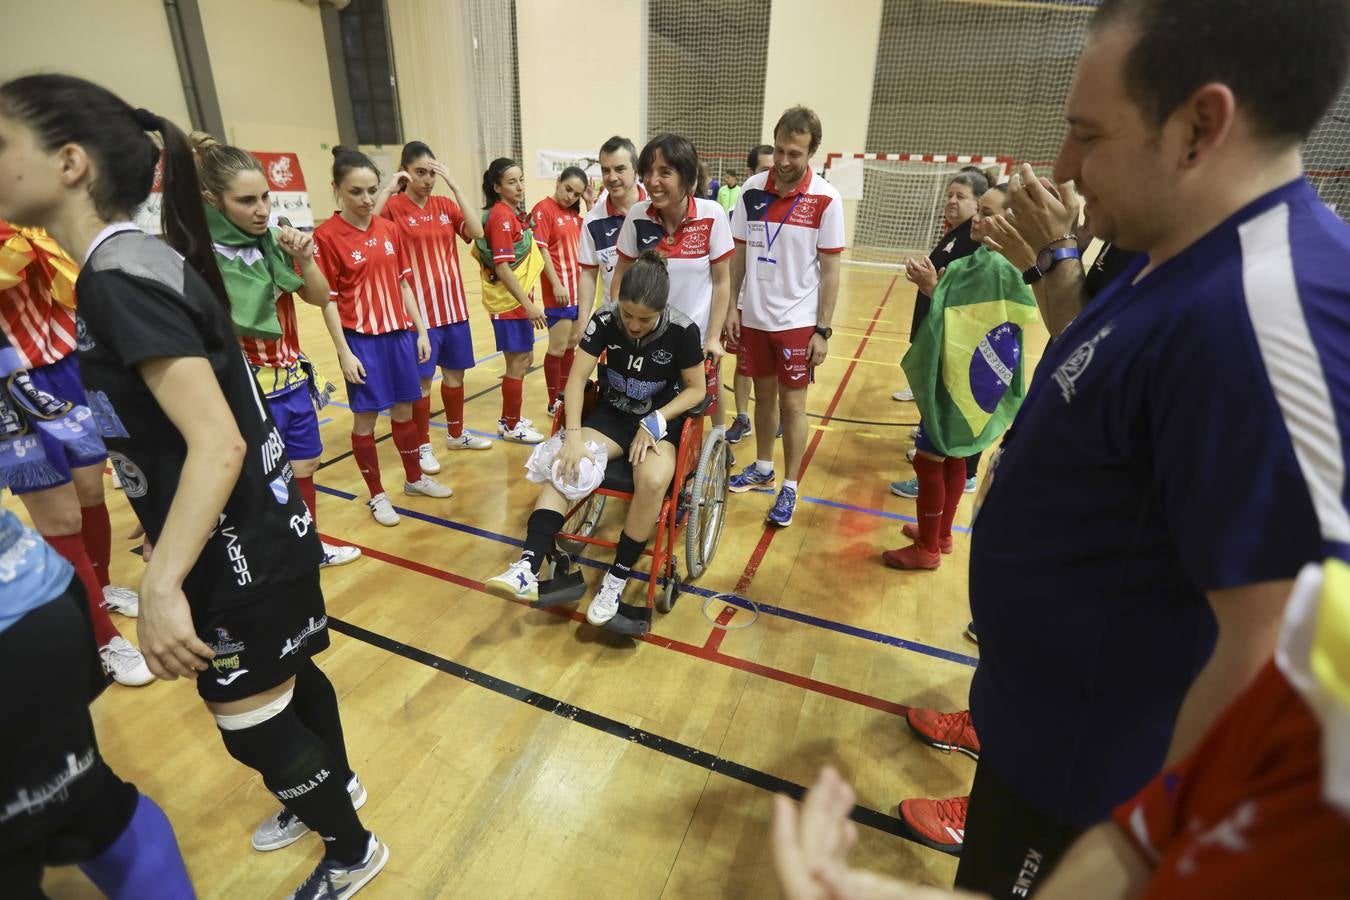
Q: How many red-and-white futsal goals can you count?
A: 1